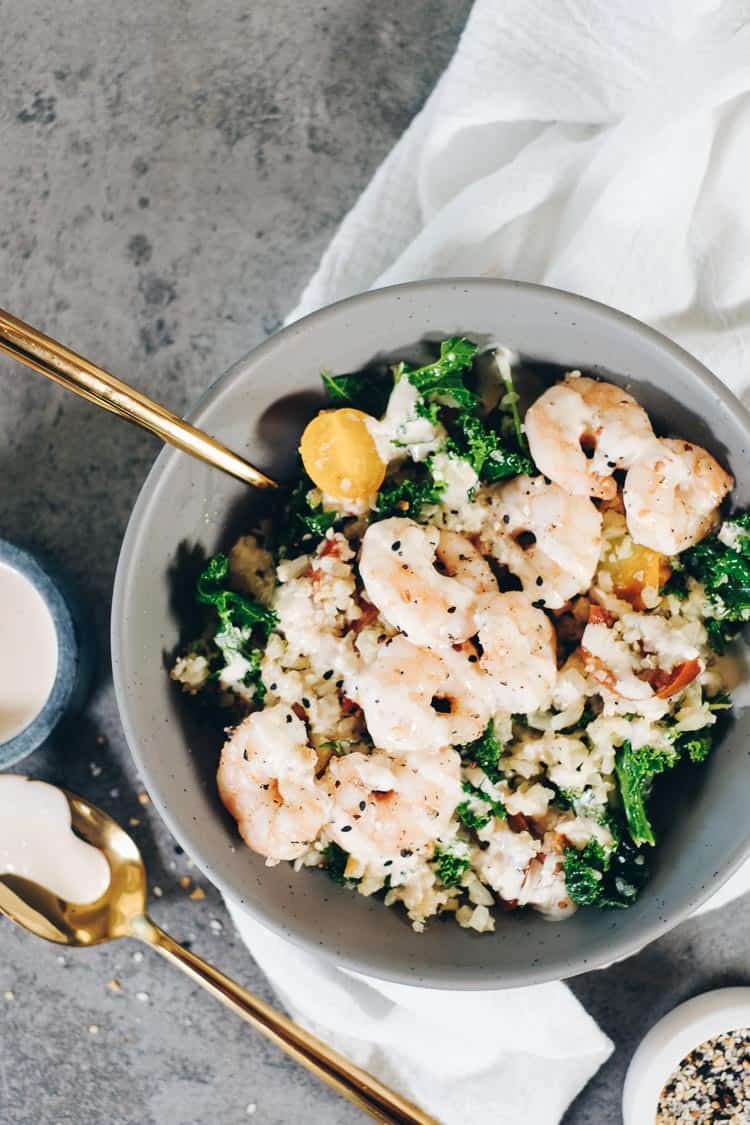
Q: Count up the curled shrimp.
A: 8